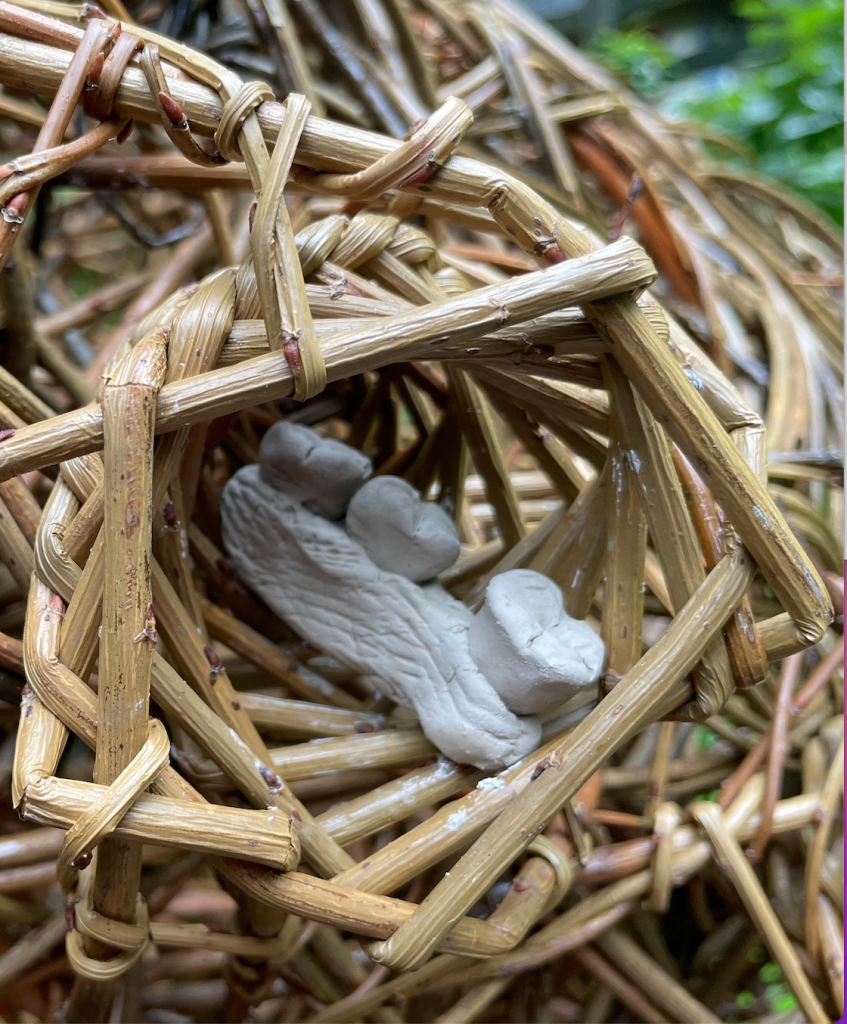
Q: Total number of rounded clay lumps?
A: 3